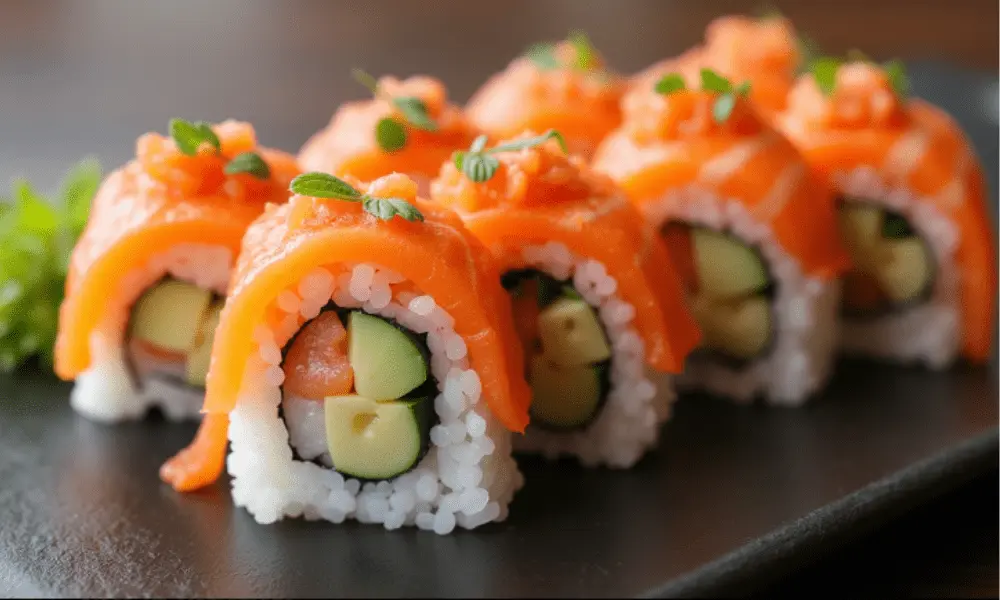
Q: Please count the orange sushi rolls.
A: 8